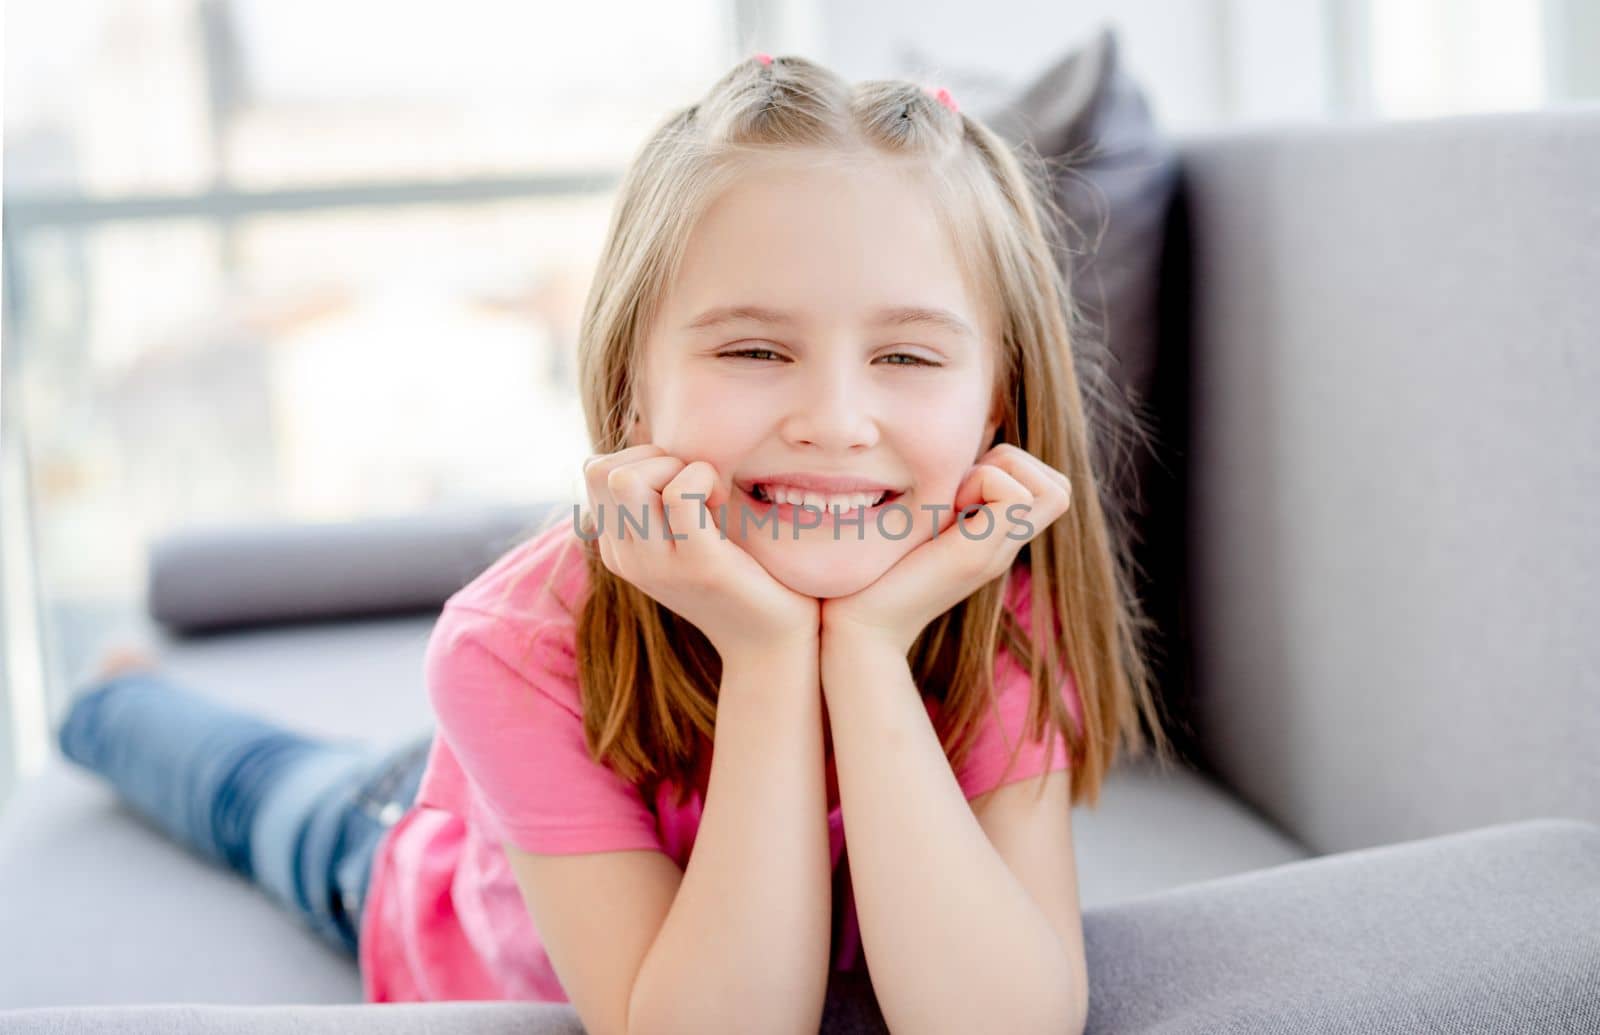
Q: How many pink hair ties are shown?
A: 2